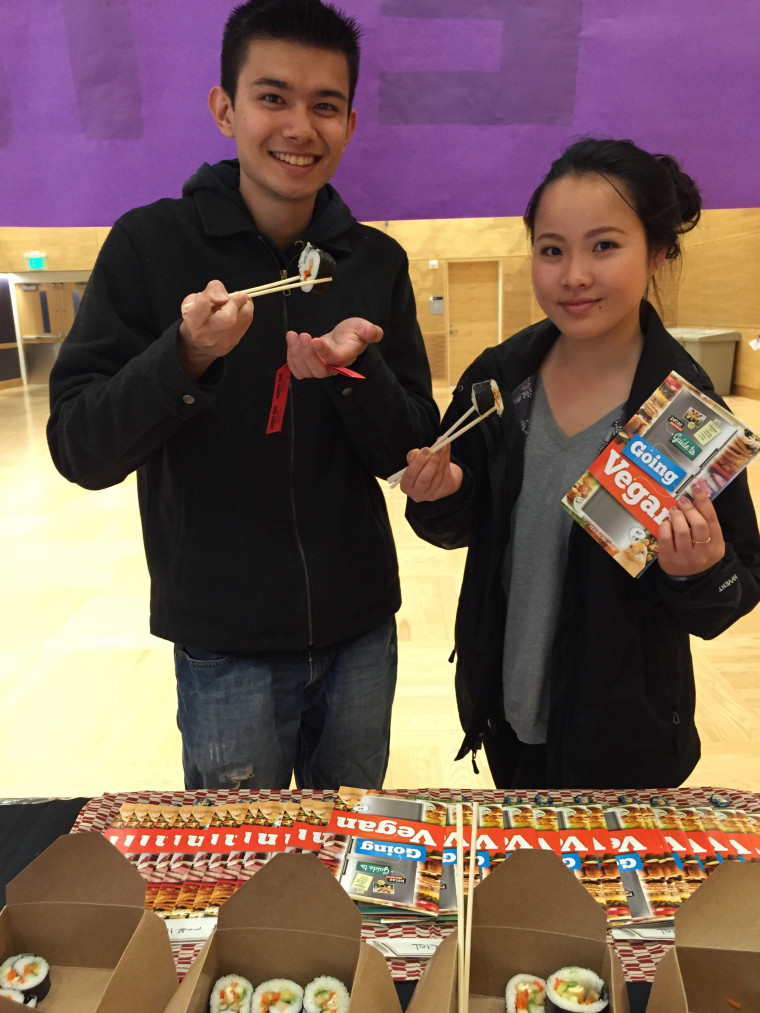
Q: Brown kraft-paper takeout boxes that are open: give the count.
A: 4